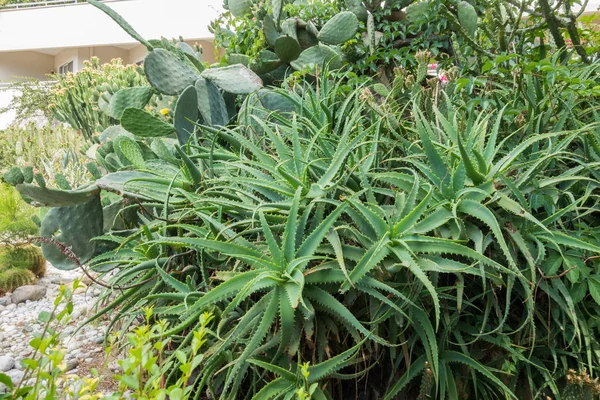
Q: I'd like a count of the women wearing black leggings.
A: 0